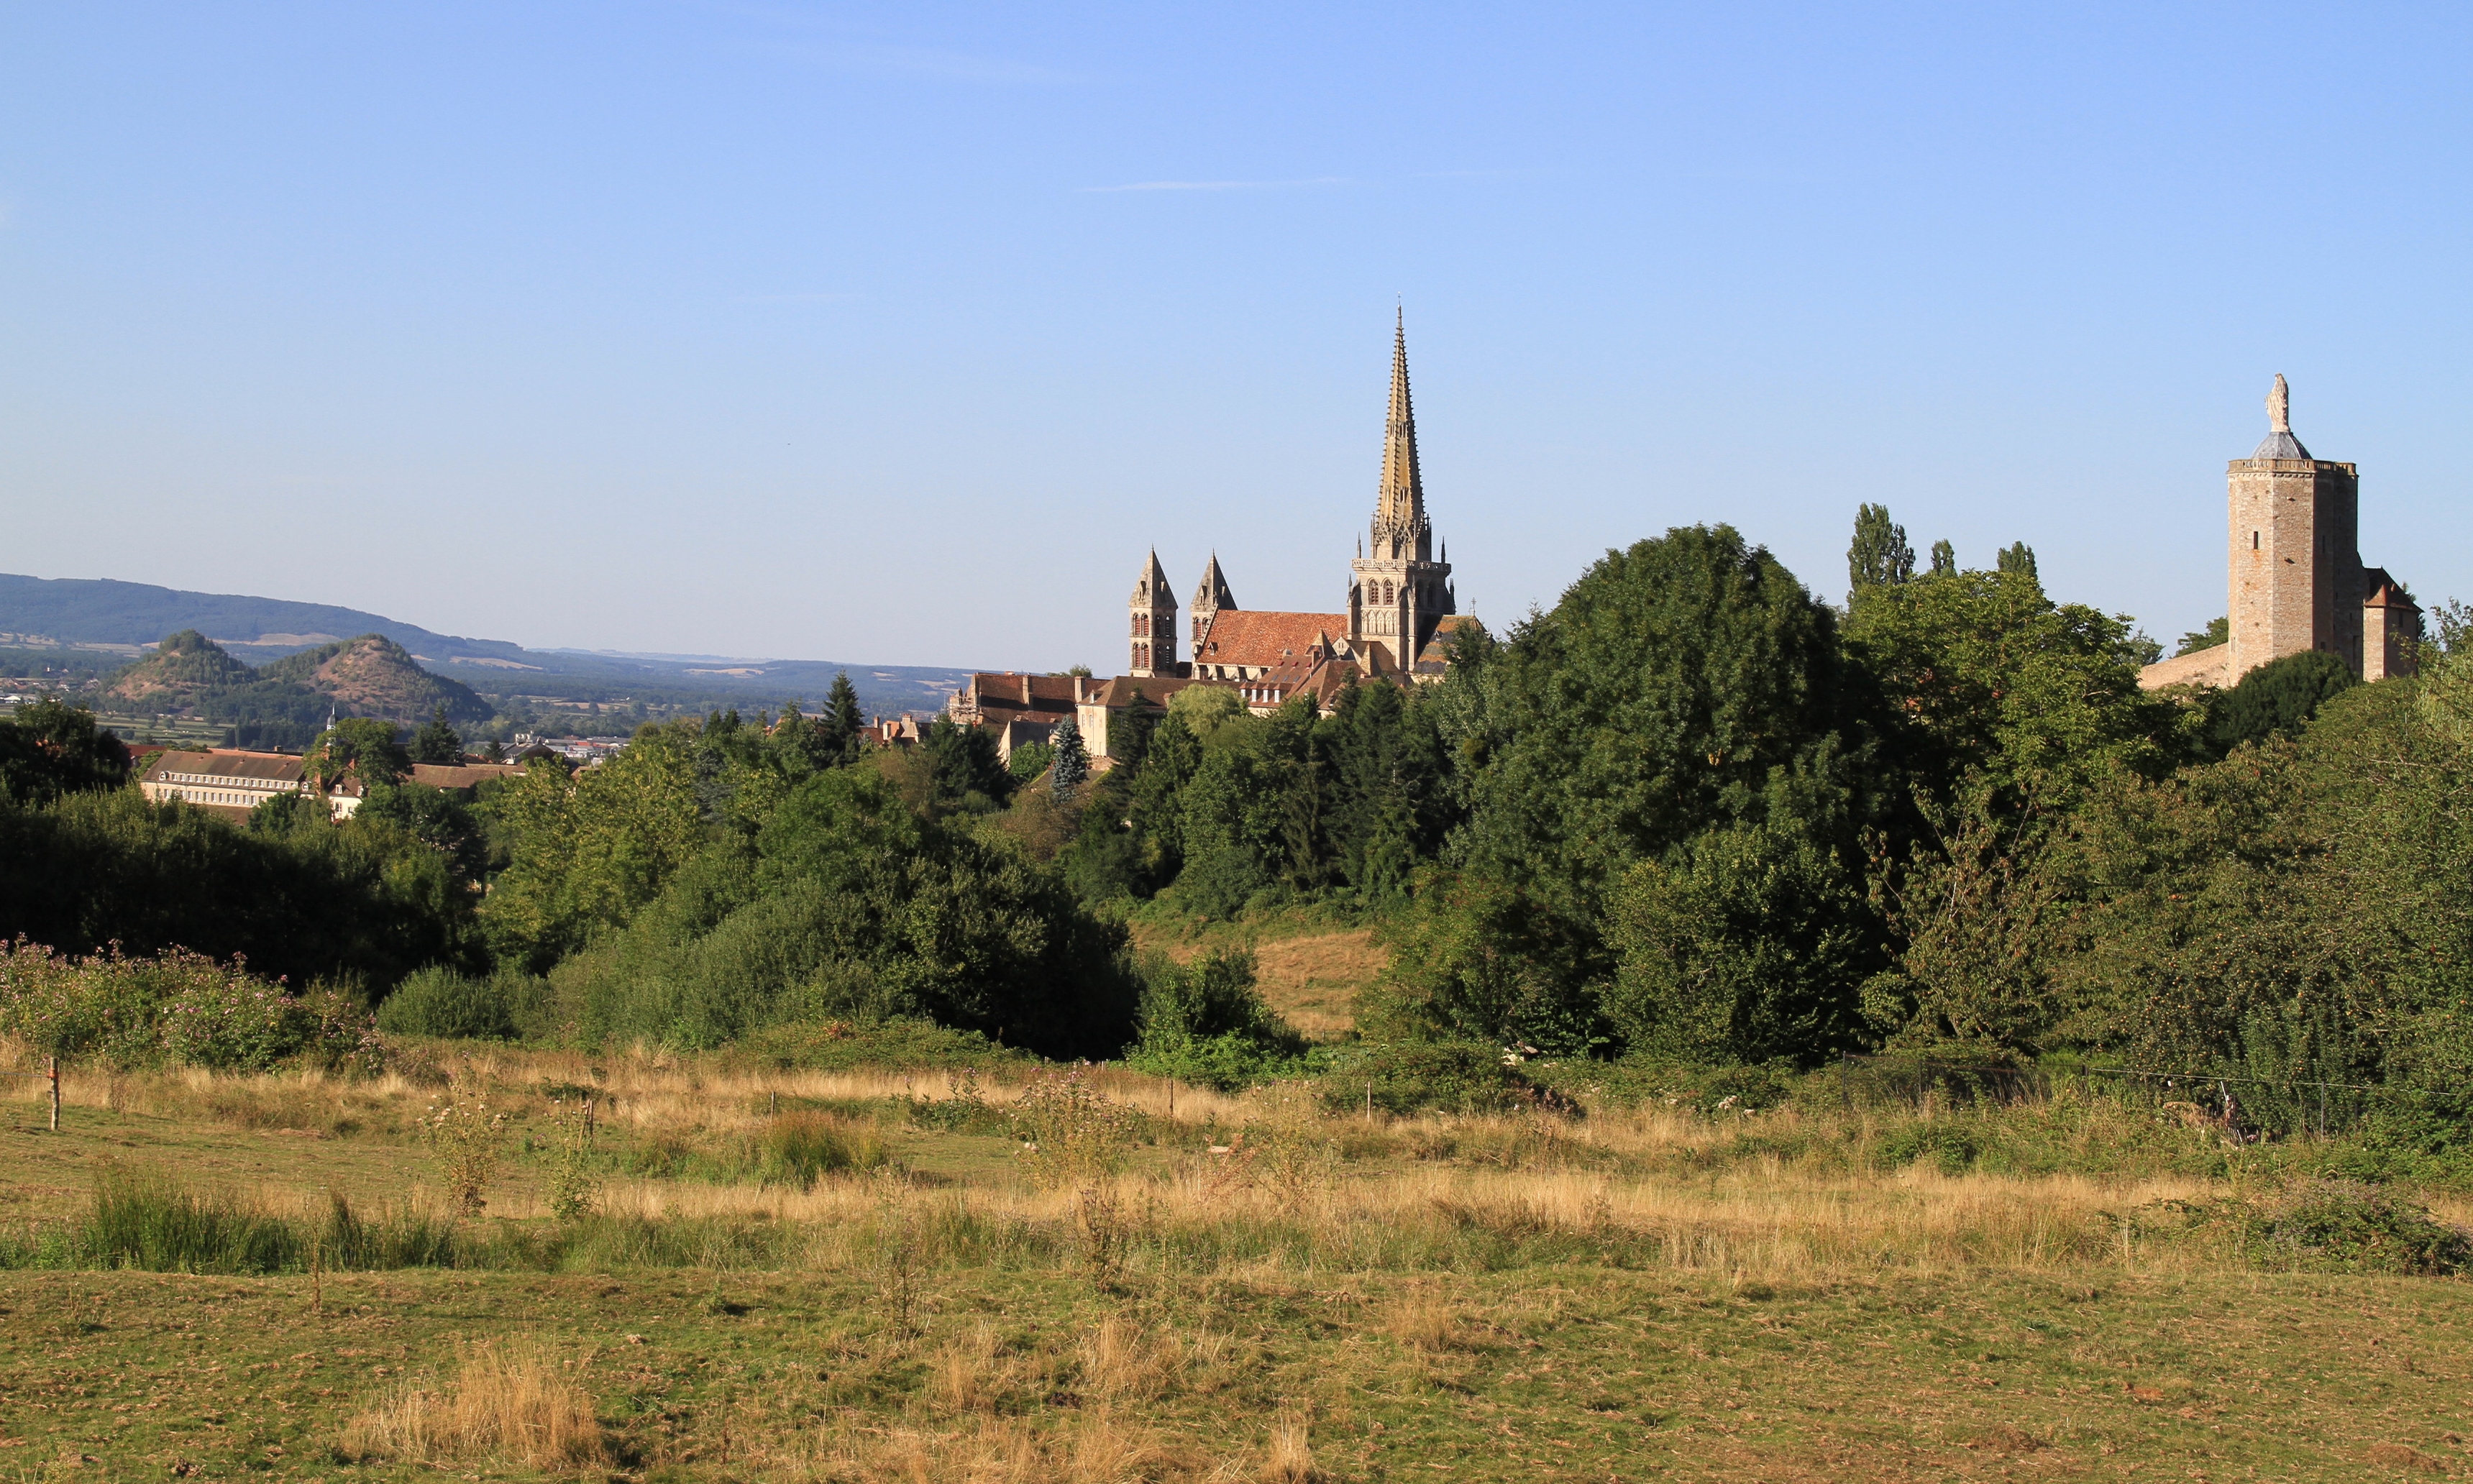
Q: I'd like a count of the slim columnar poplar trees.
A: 3